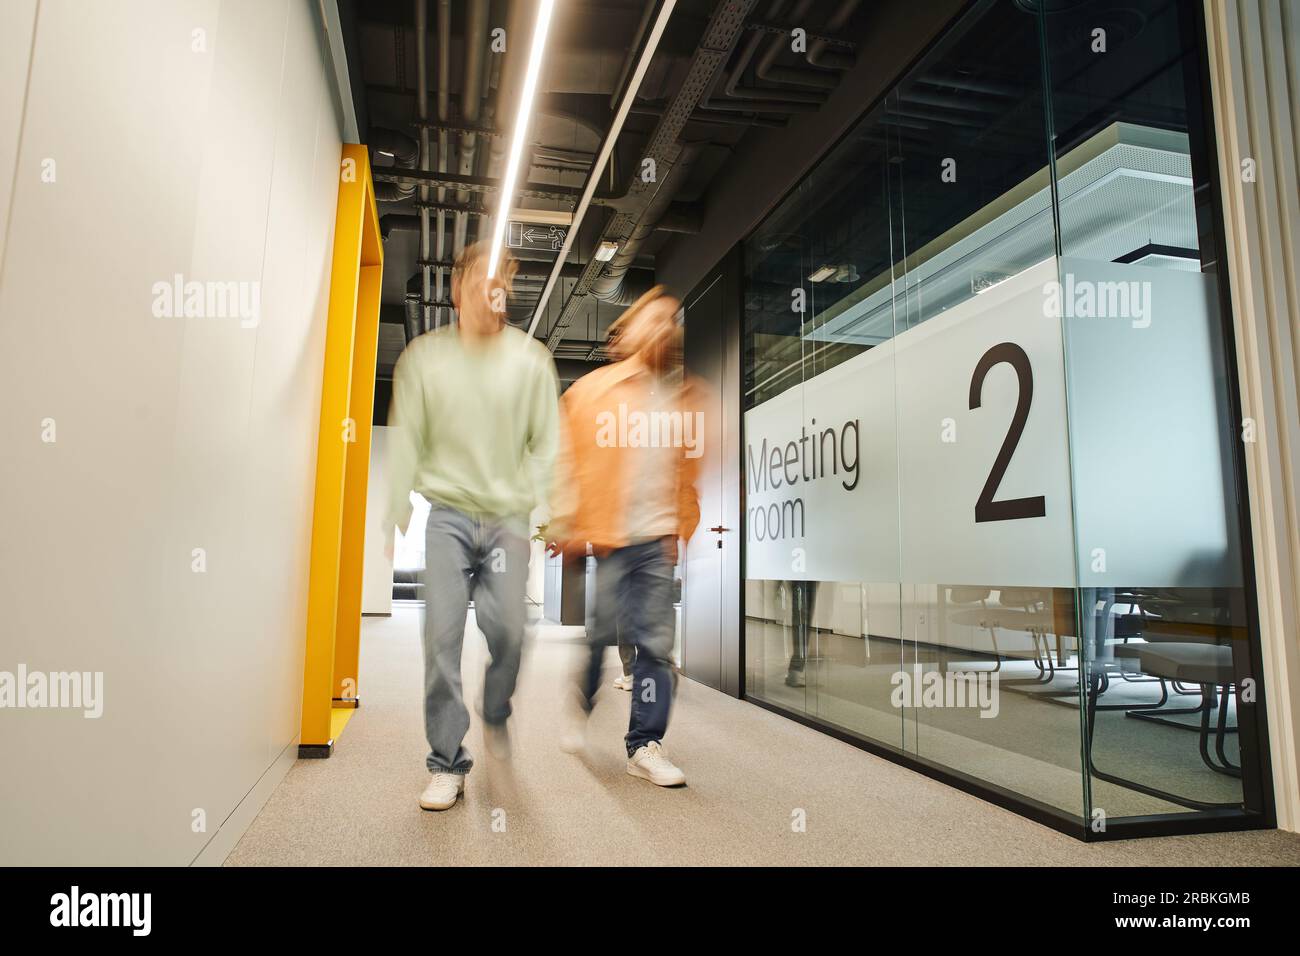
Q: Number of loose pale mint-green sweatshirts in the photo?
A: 1